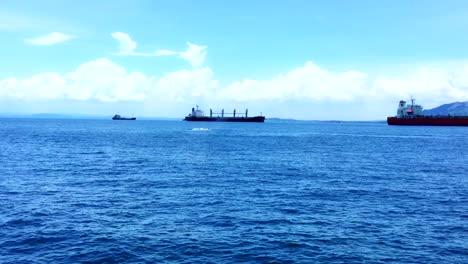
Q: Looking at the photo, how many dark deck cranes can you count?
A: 4